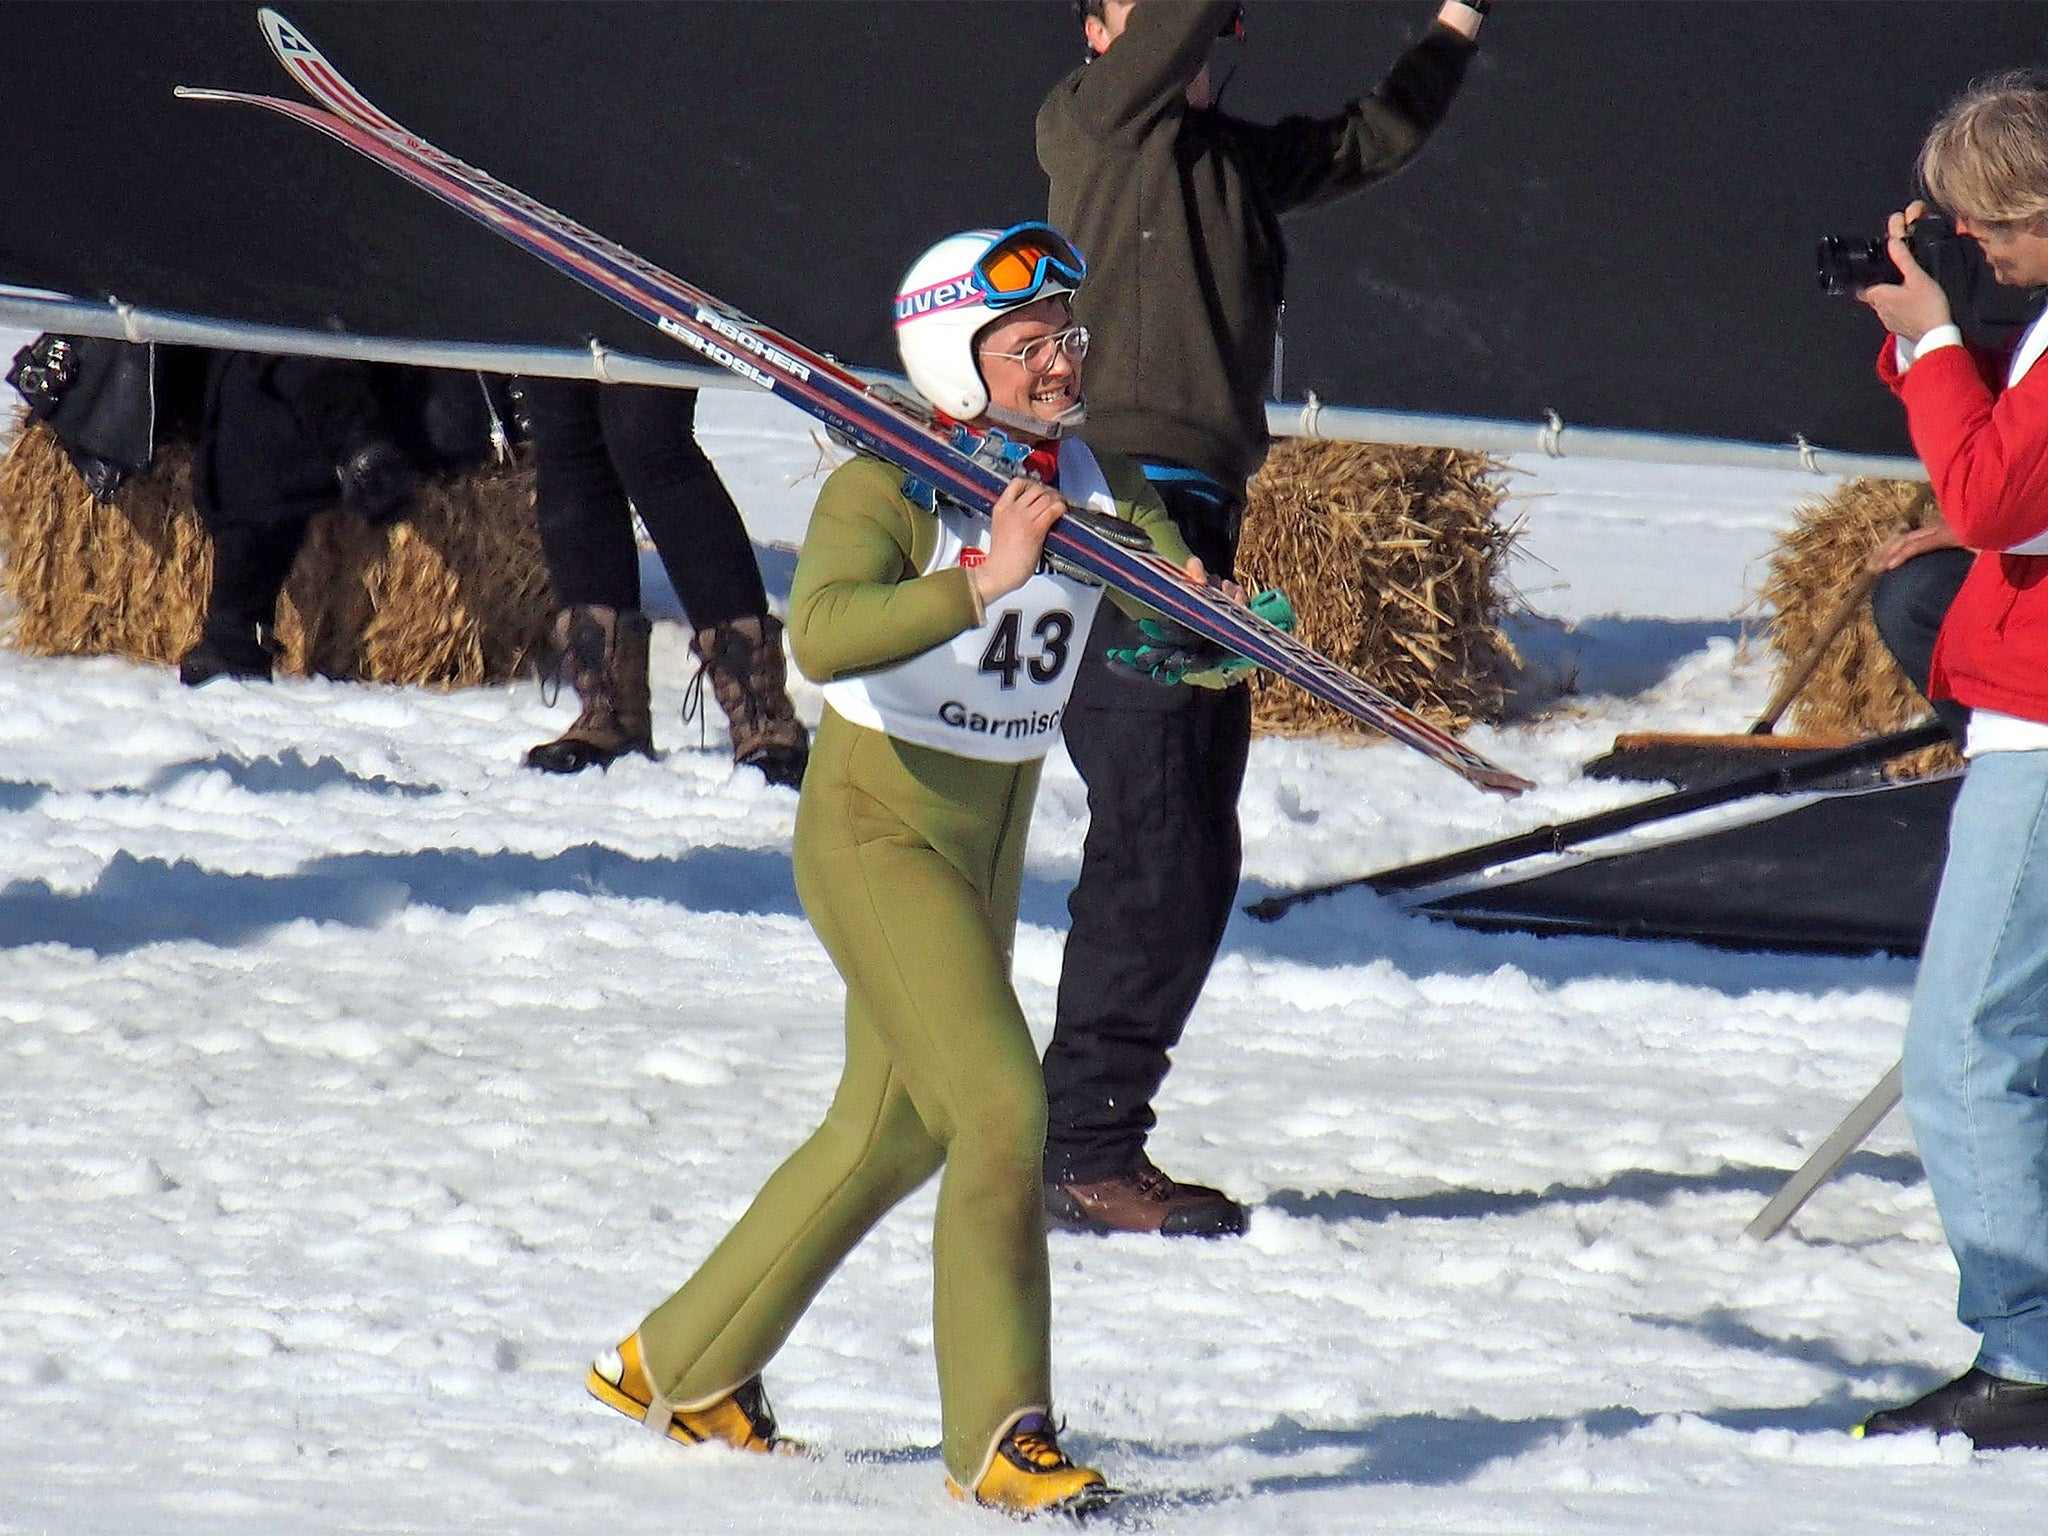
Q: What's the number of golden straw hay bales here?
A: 4